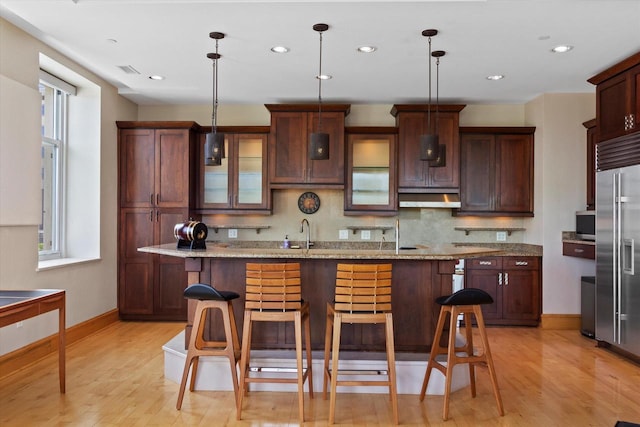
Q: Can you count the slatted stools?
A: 2